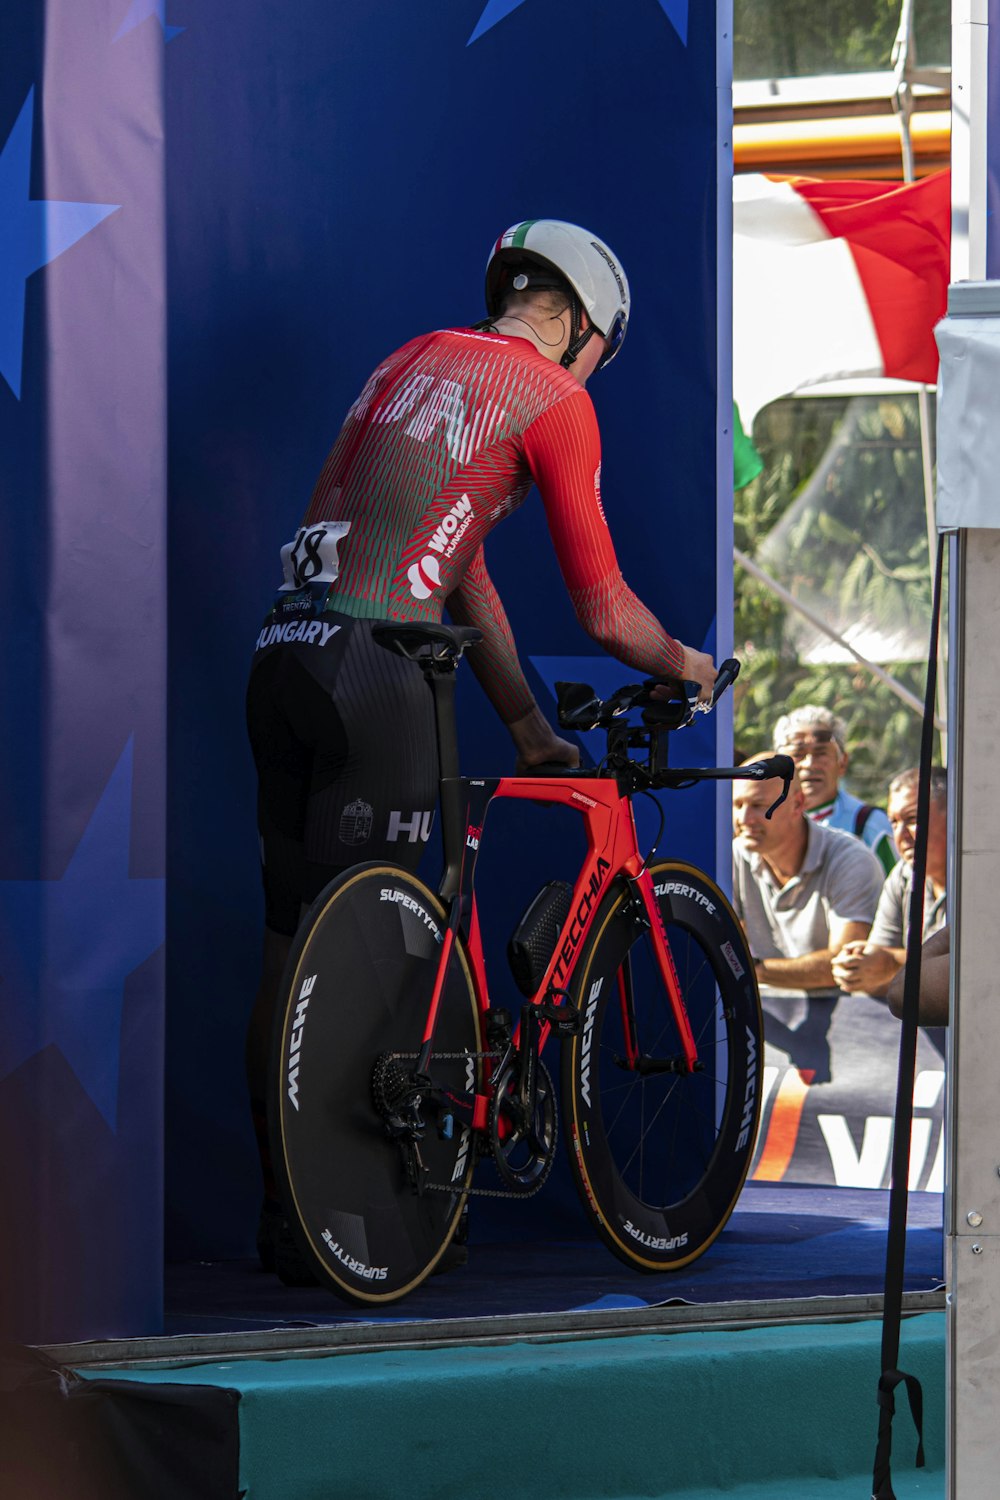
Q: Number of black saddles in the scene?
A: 1